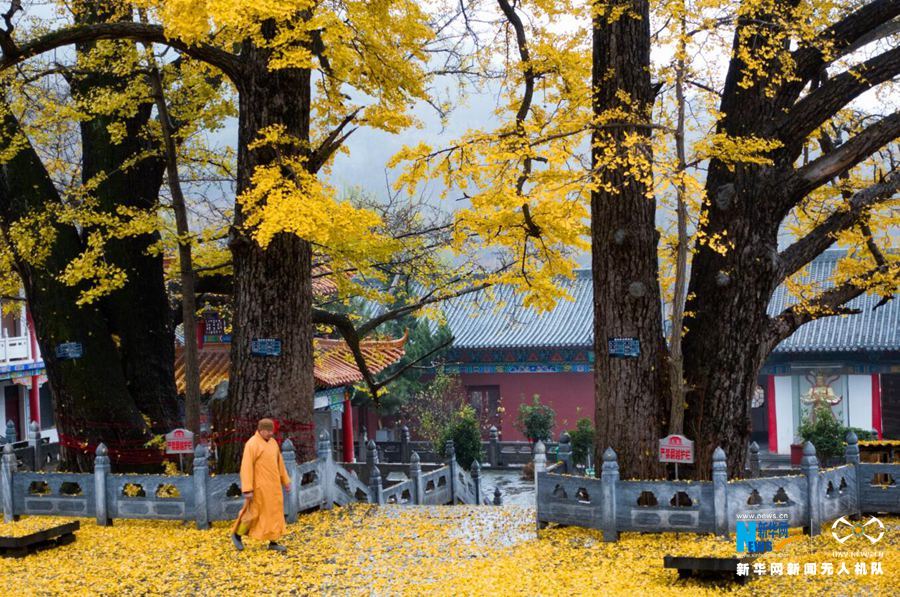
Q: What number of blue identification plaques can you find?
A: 3